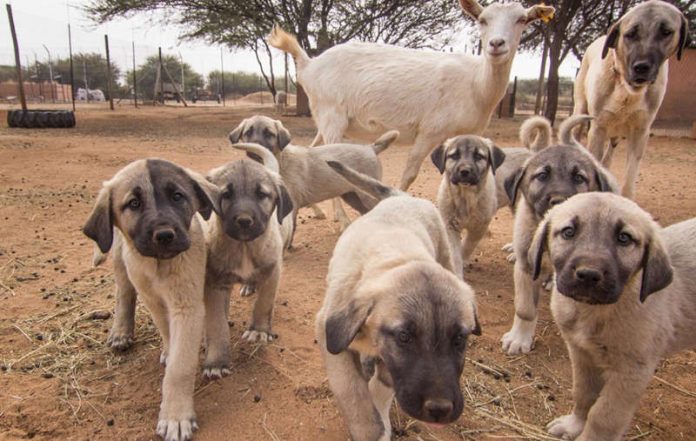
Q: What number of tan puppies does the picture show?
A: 7